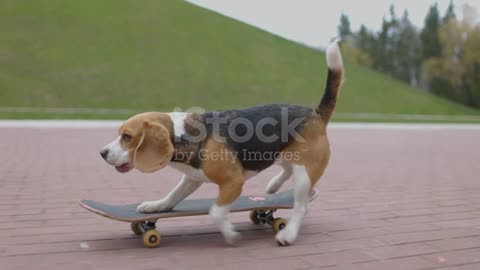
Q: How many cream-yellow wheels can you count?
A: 4